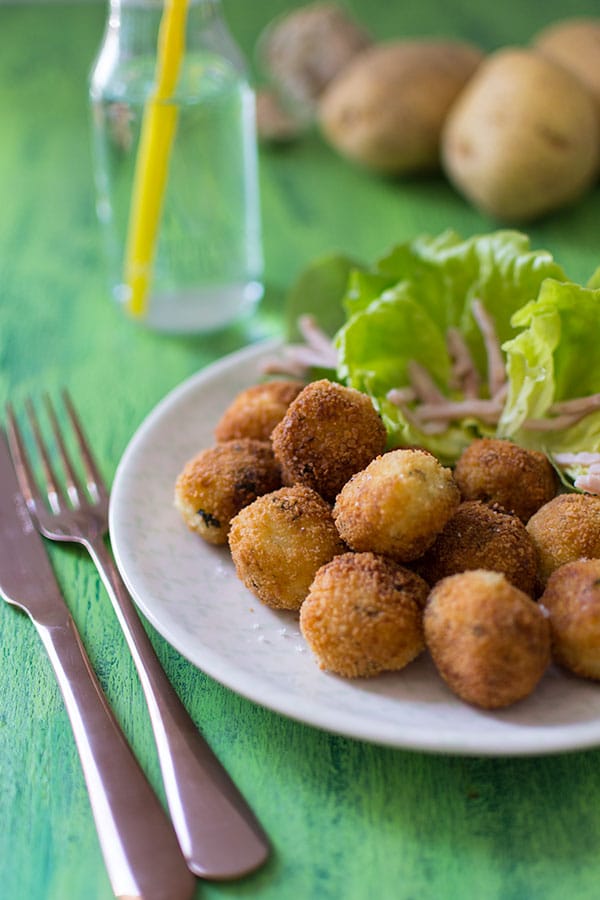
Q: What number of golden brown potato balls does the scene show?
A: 11